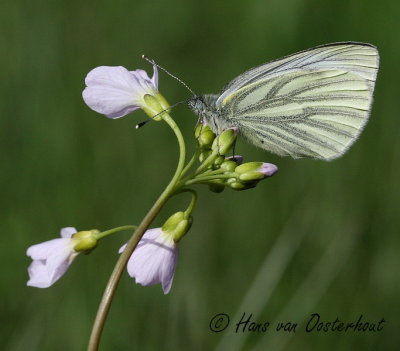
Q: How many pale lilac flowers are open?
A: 3